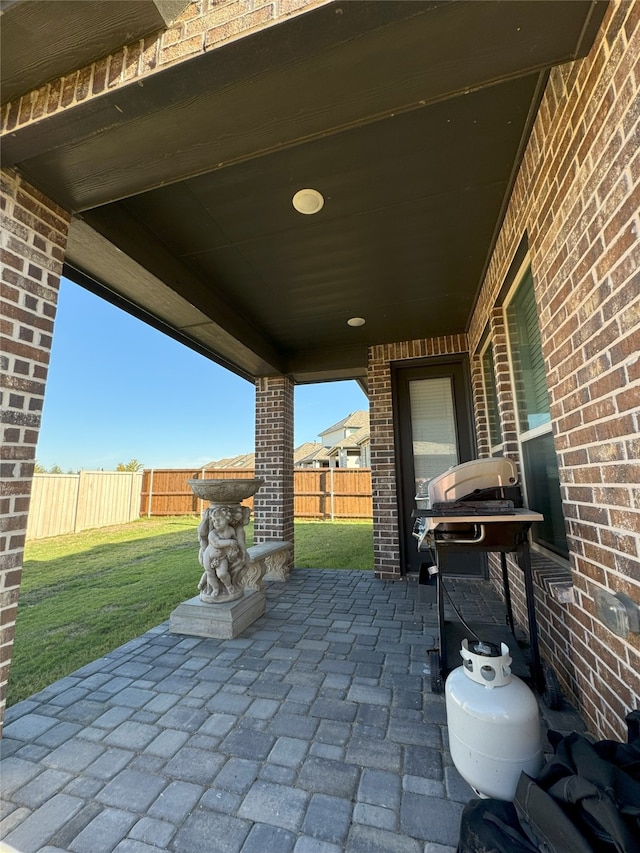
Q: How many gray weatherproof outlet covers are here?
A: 1